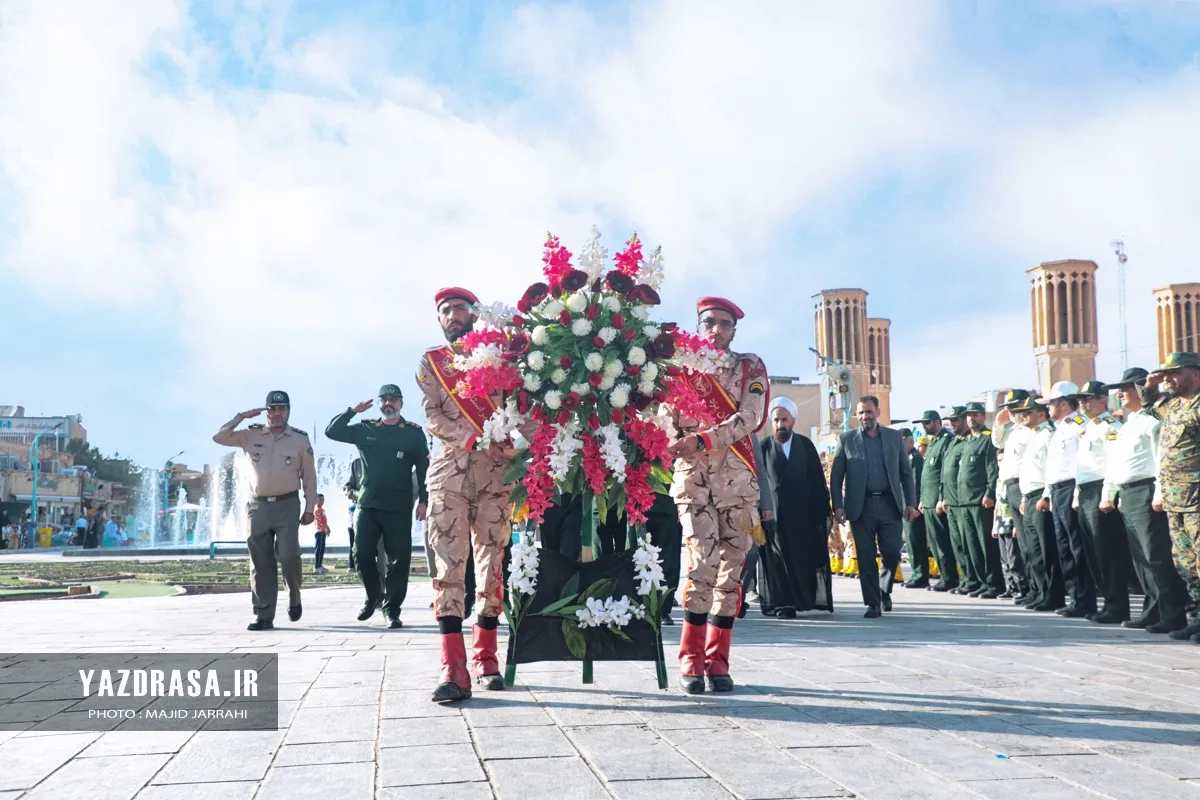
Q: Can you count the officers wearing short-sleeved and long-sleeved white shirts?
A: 5